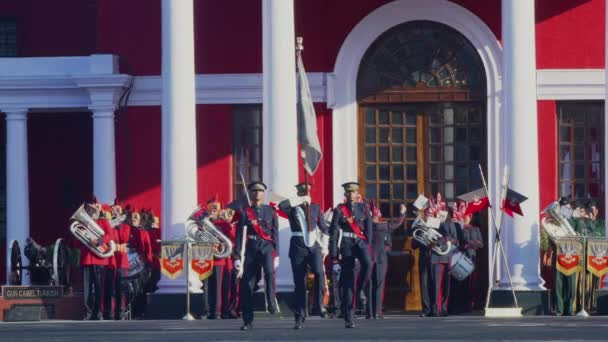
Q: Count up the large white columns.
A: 3